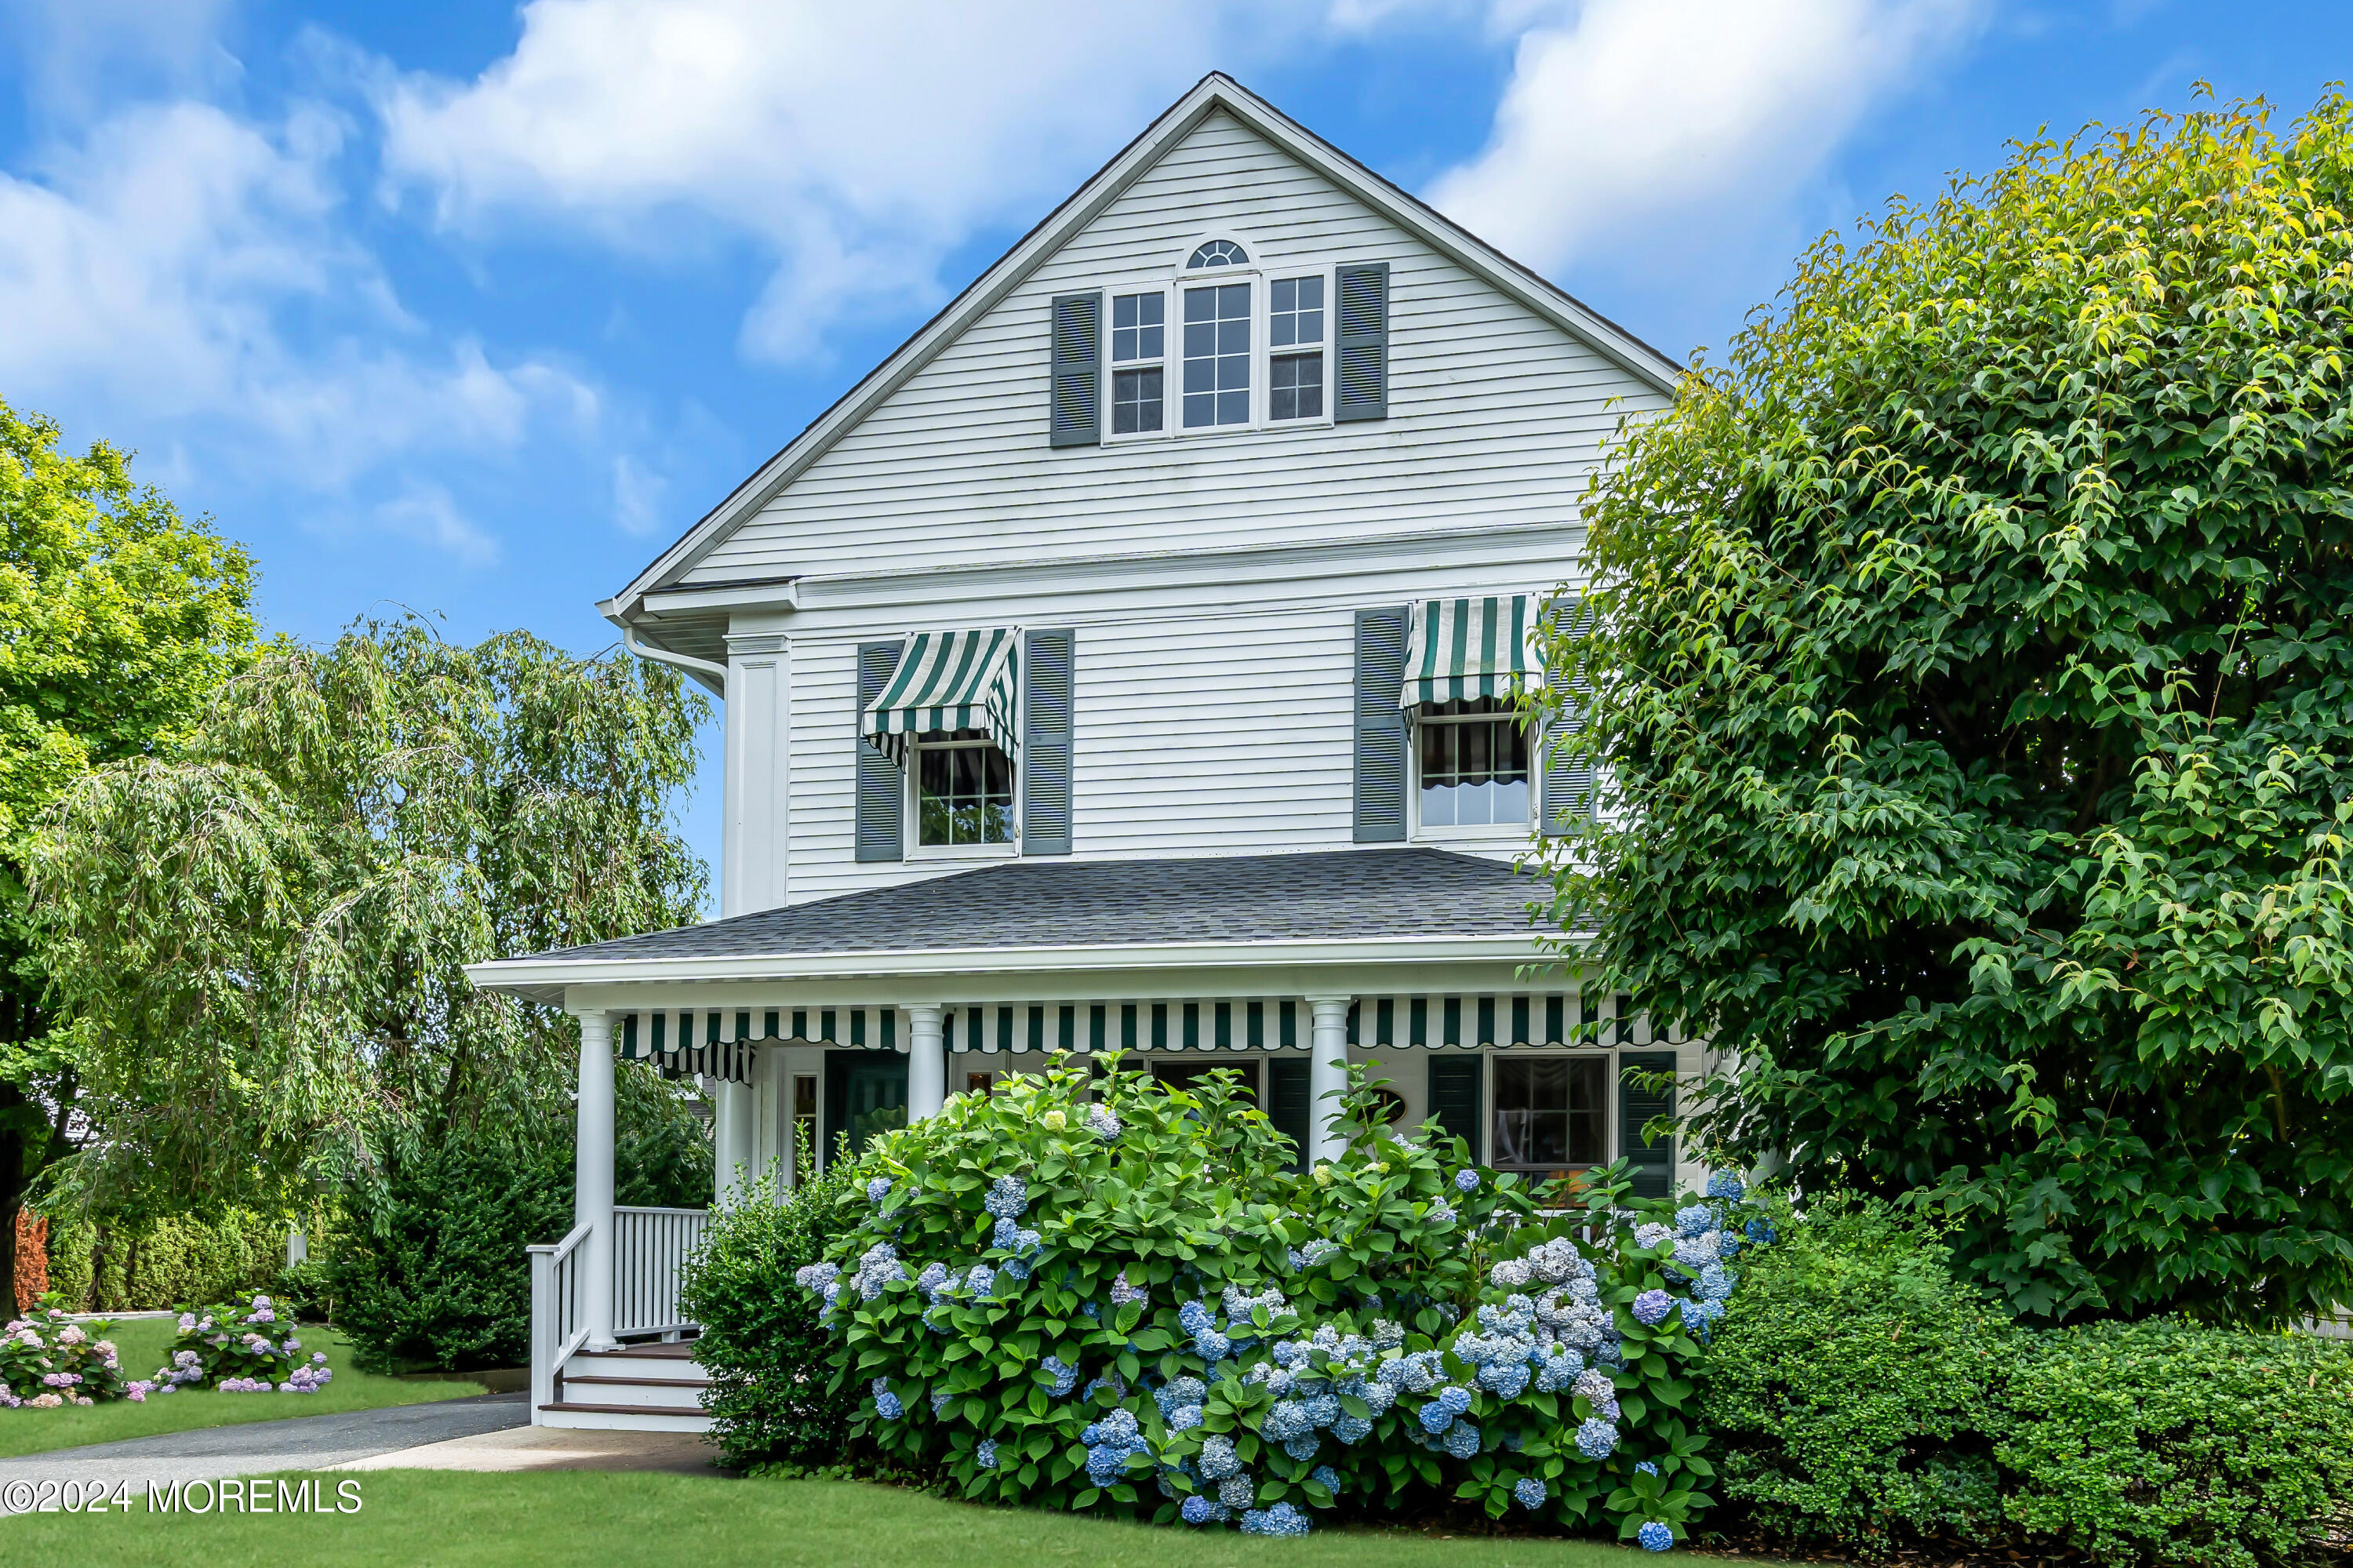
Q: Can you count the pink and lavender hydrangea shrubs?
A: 2